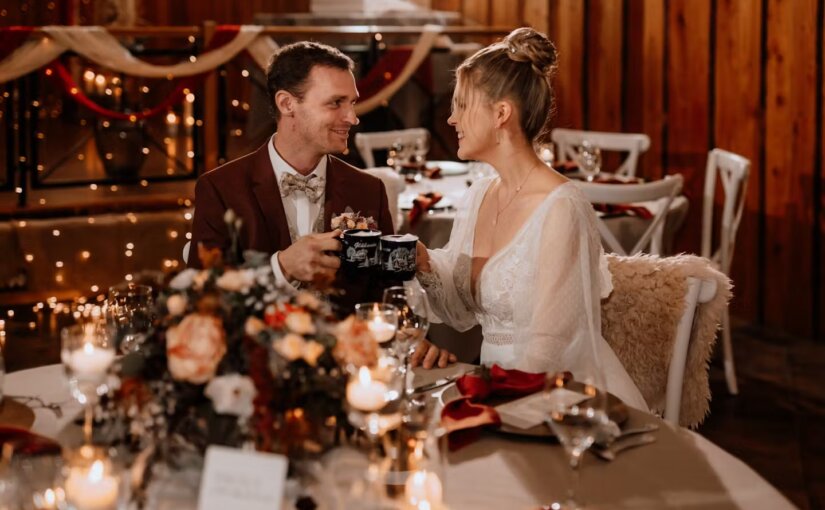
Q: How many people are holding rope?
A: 0